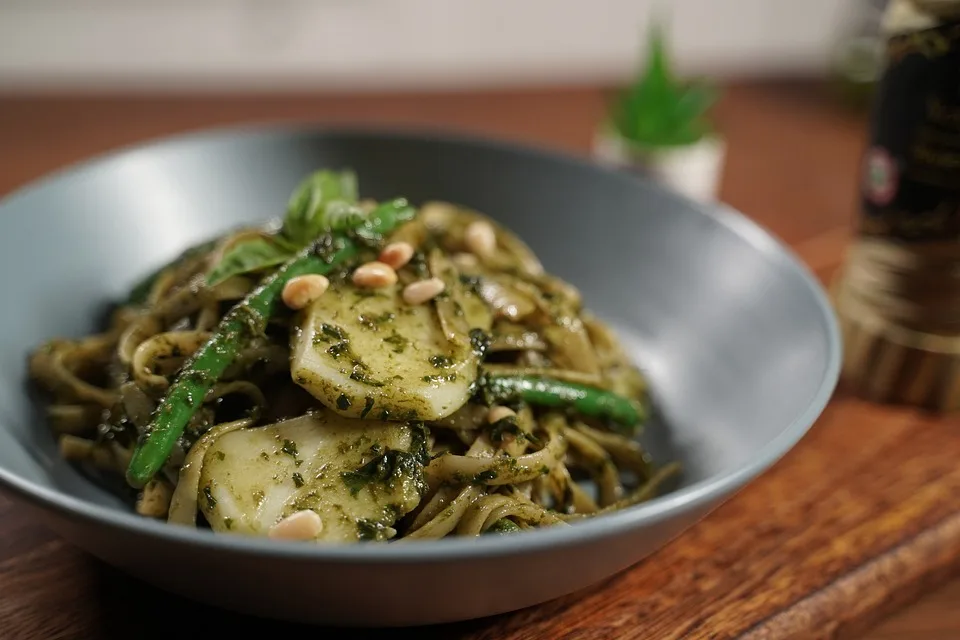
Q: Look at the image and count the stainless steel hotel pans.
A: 0